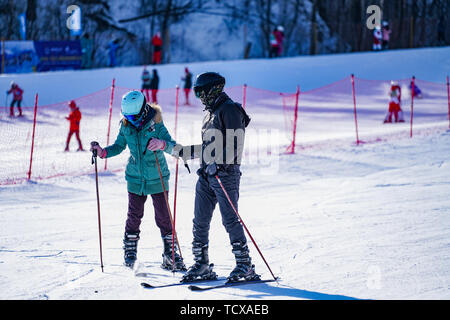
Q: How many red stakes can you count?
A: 8